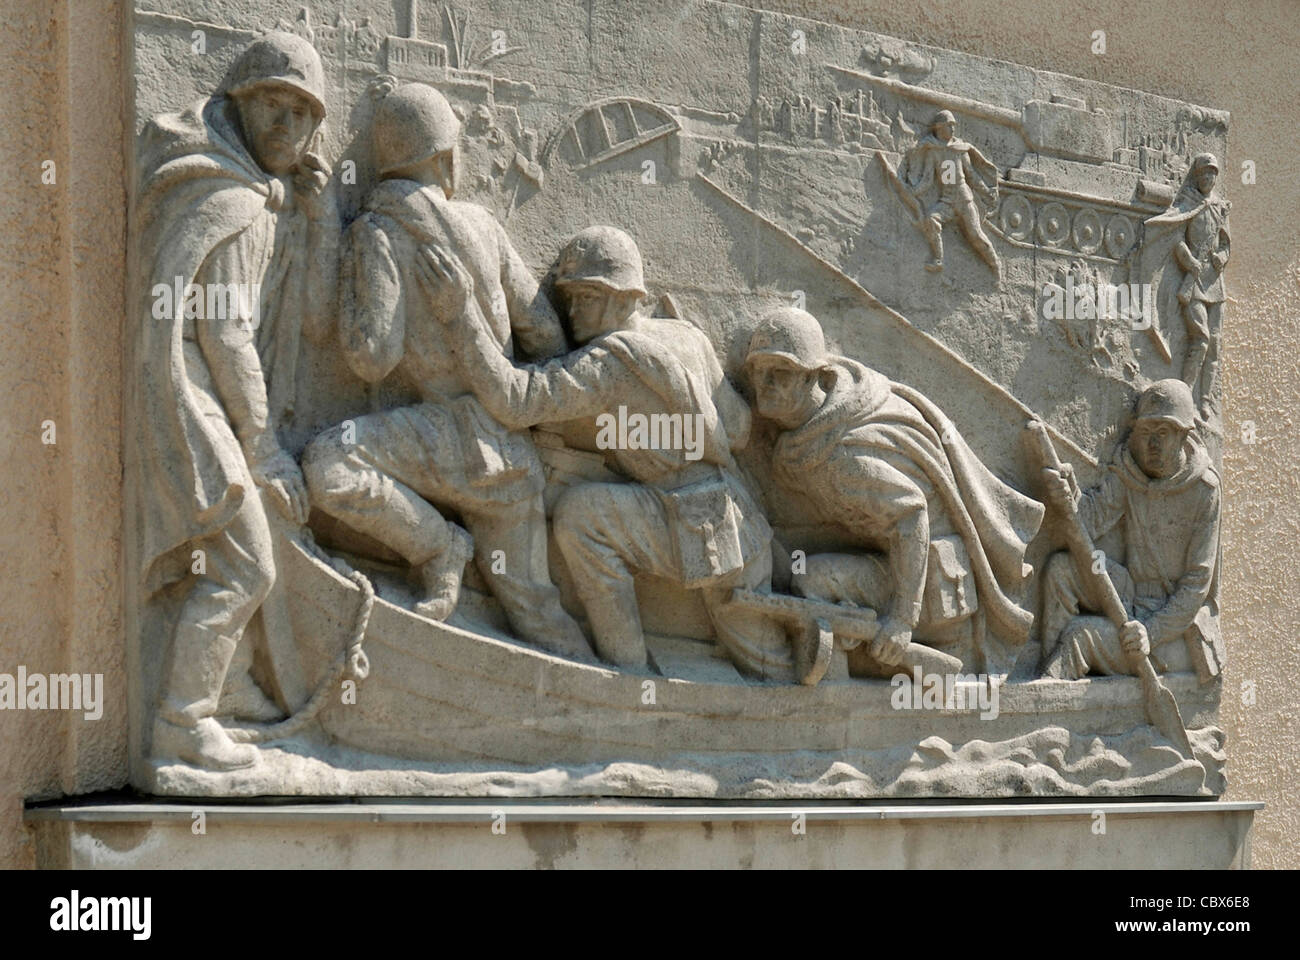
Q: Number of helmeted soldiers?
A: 7